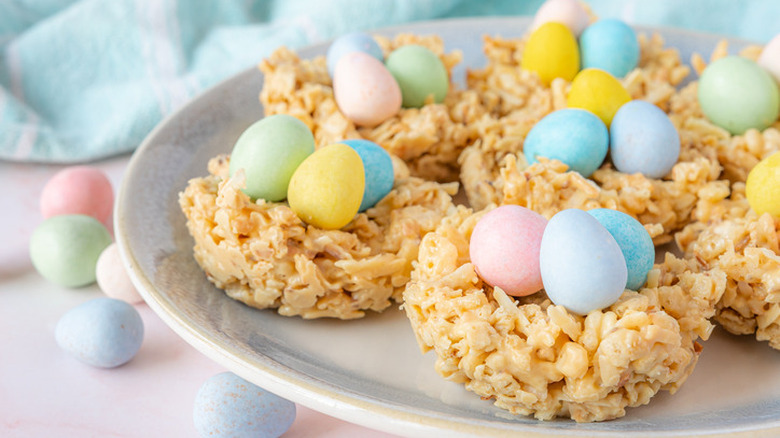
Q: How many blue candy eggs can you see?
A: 9